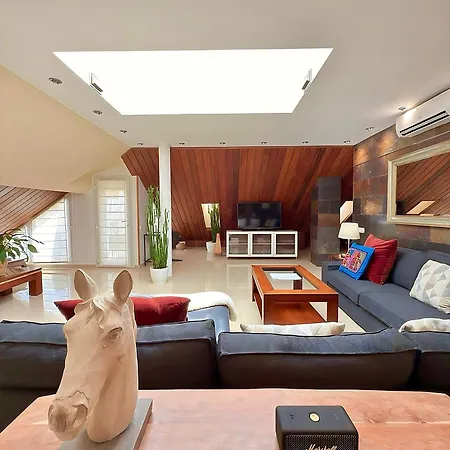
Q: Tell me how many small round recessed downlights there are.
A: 11